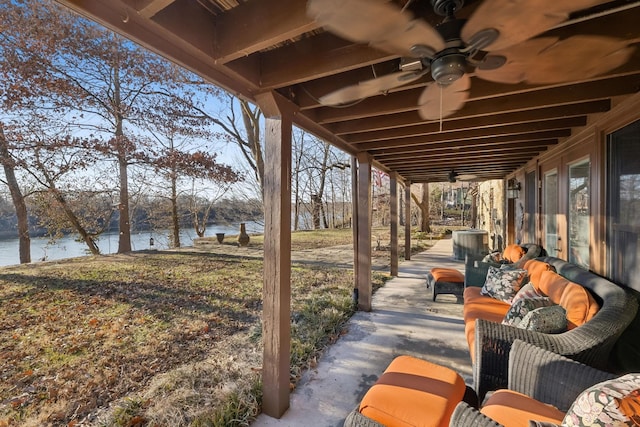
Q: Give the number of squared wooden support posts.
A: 4